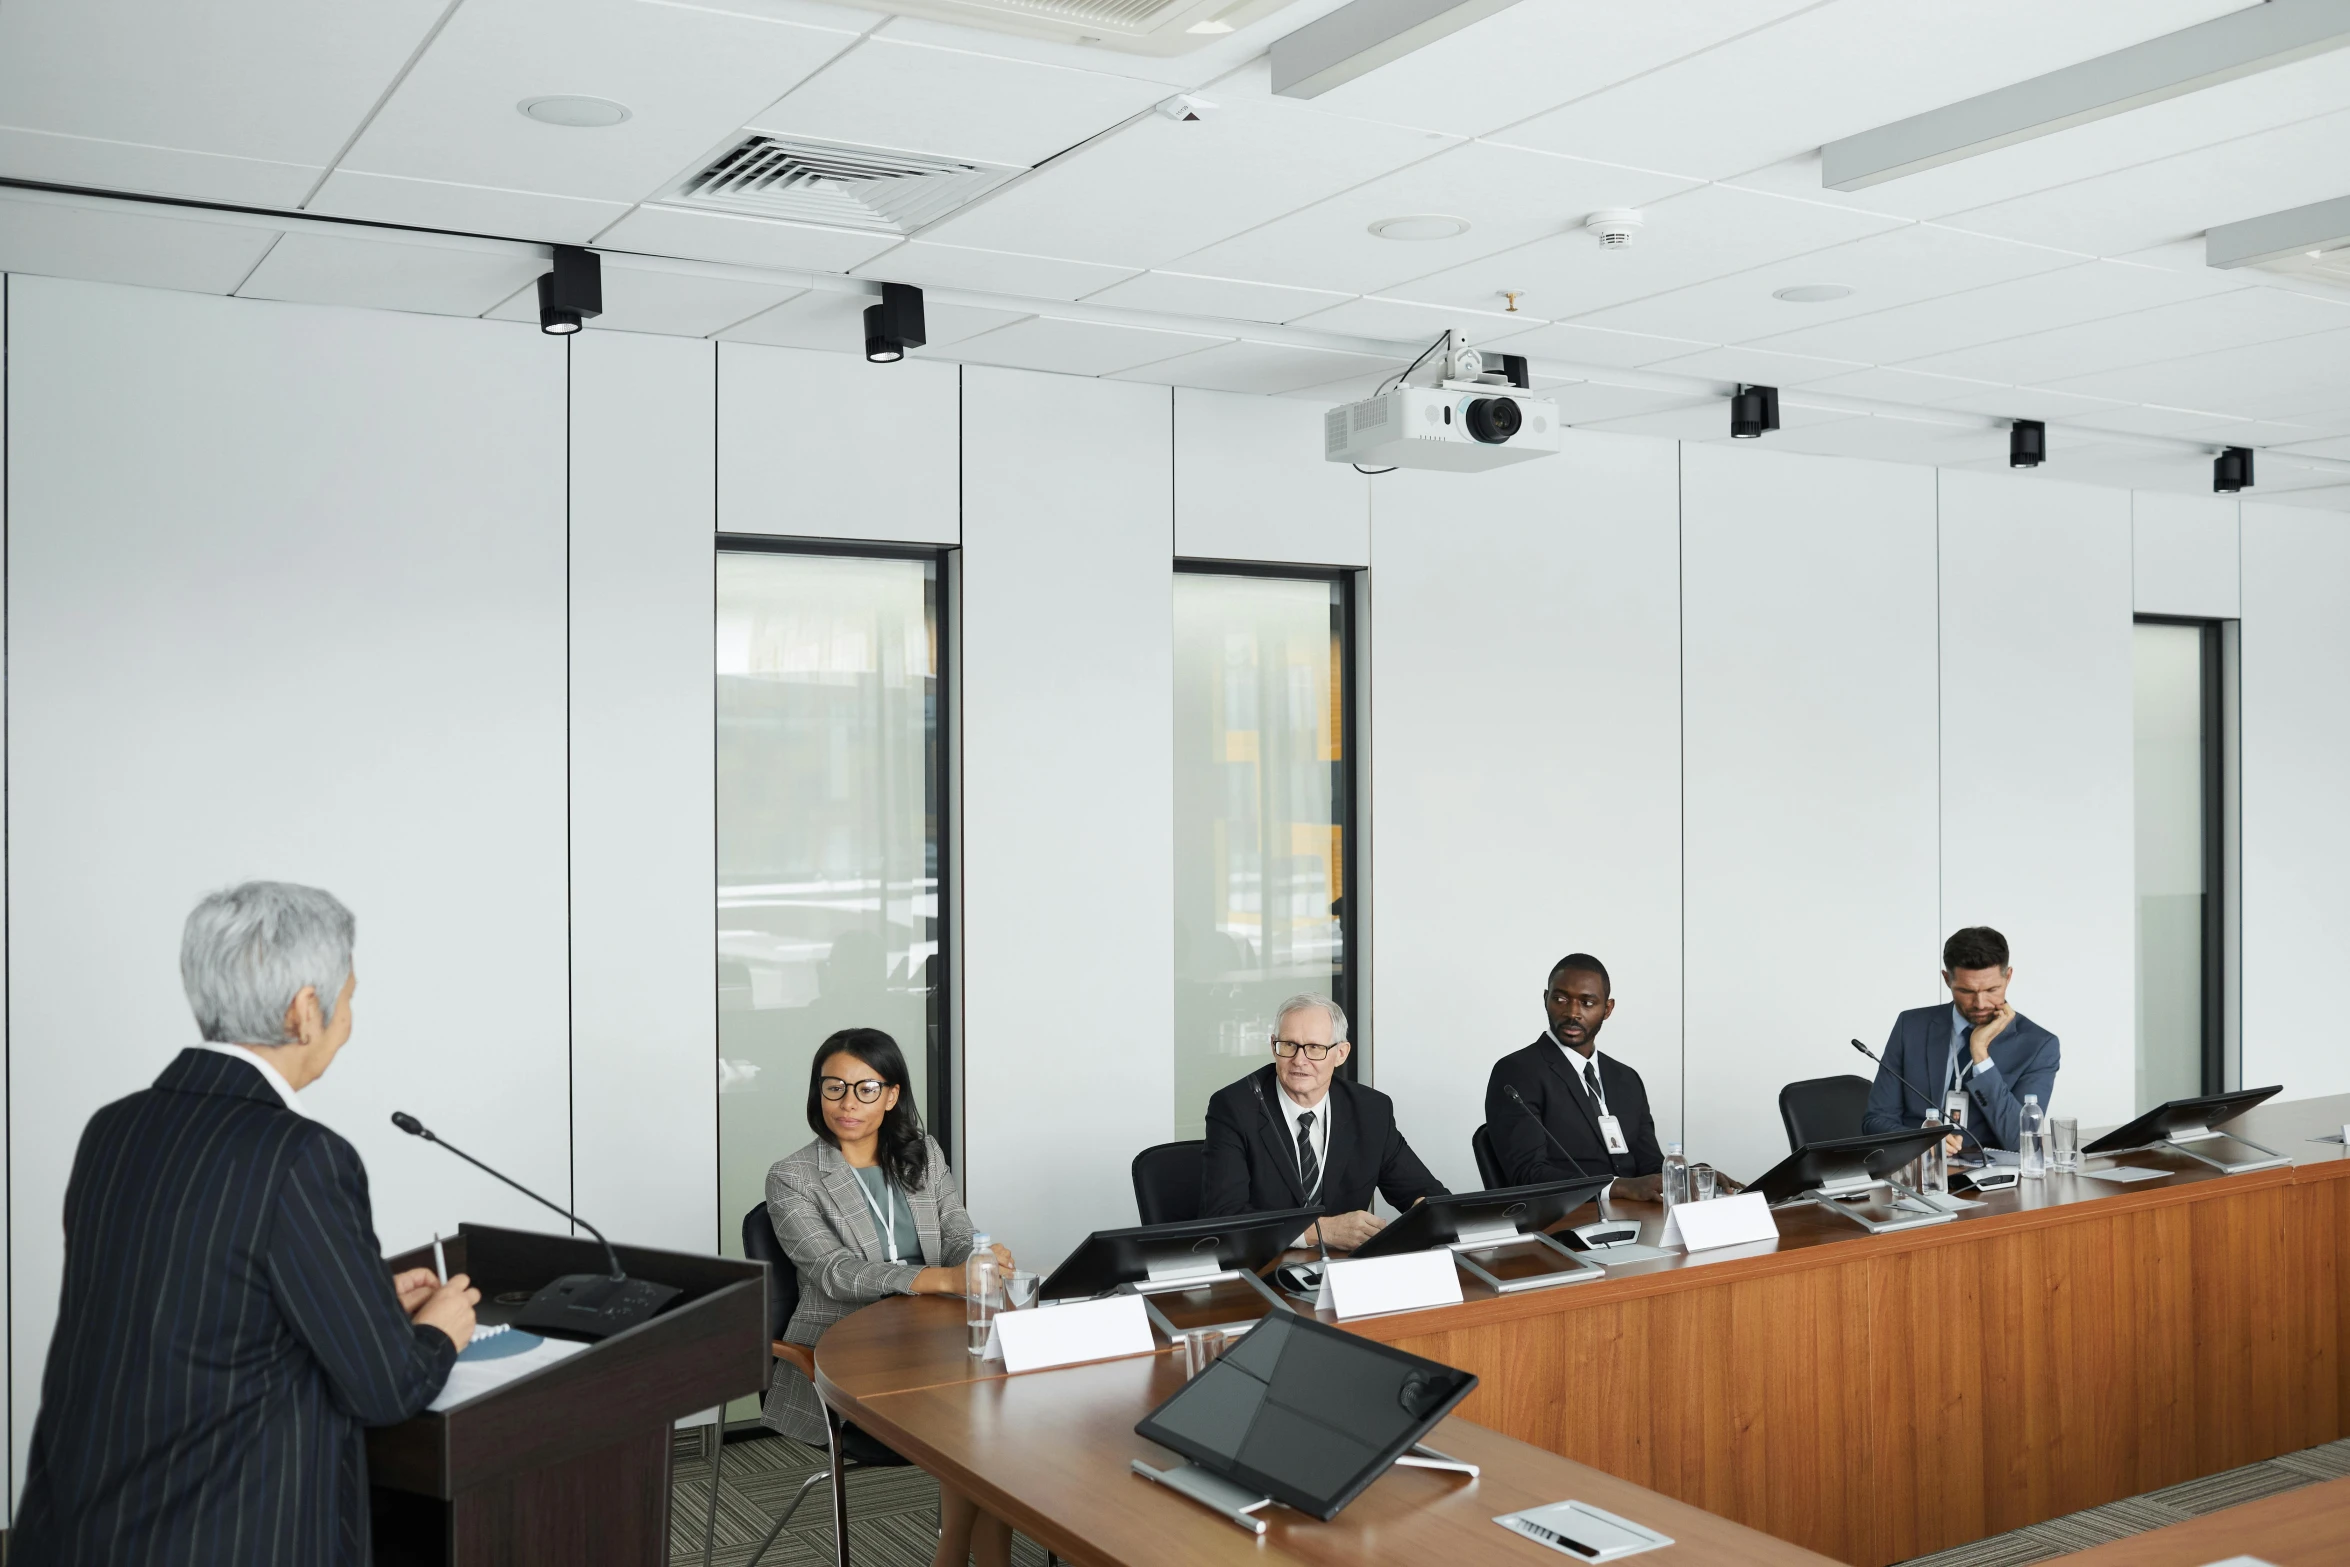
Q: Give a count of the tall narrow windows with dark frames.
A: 3